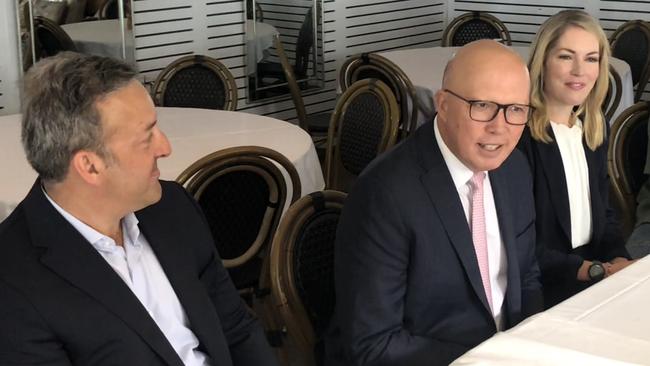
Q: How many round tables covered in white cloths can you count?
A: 2